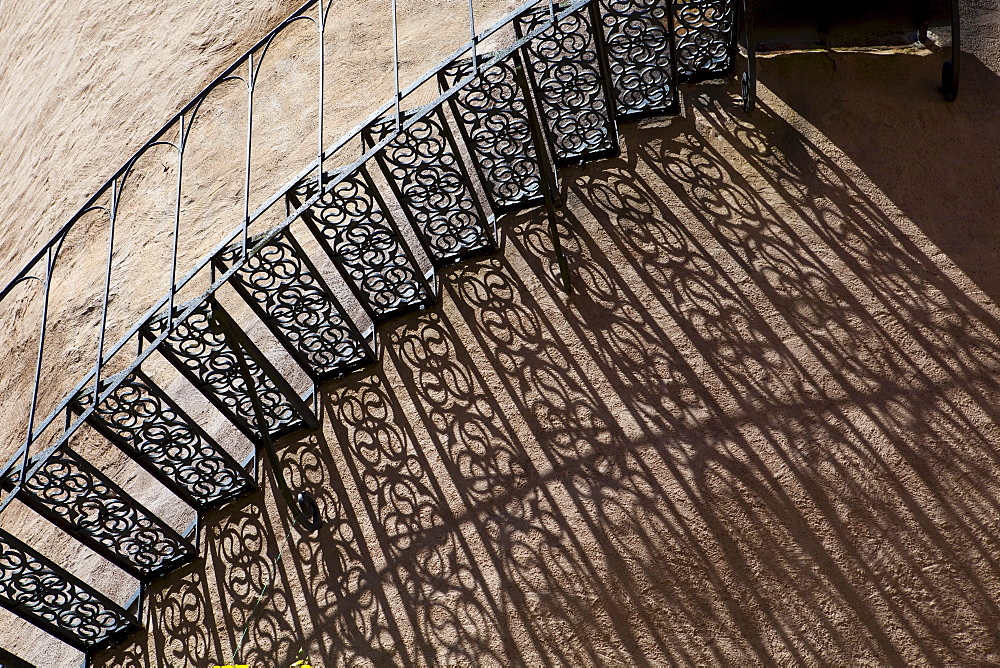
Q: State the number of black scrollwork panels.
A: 11